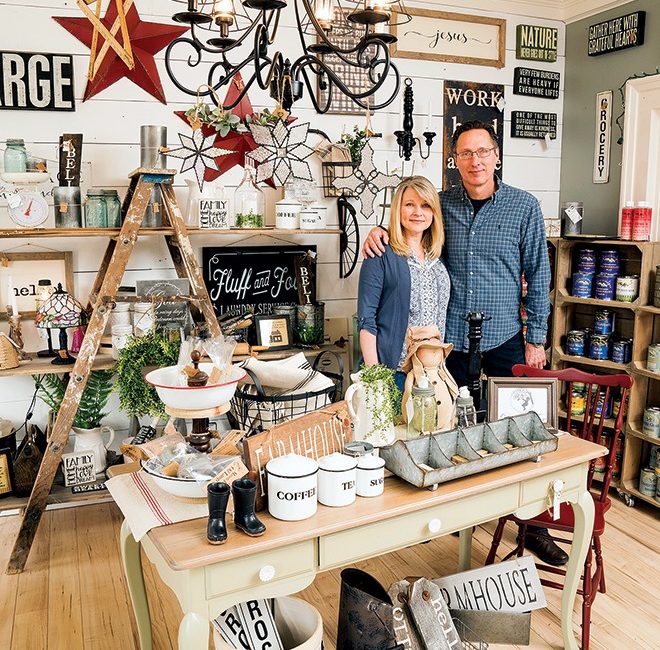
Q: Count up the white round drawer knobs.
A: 3